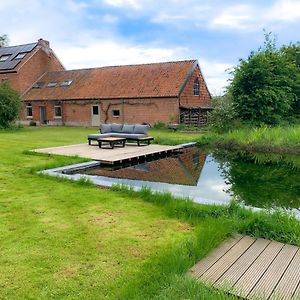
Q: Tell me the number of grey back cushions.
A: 4